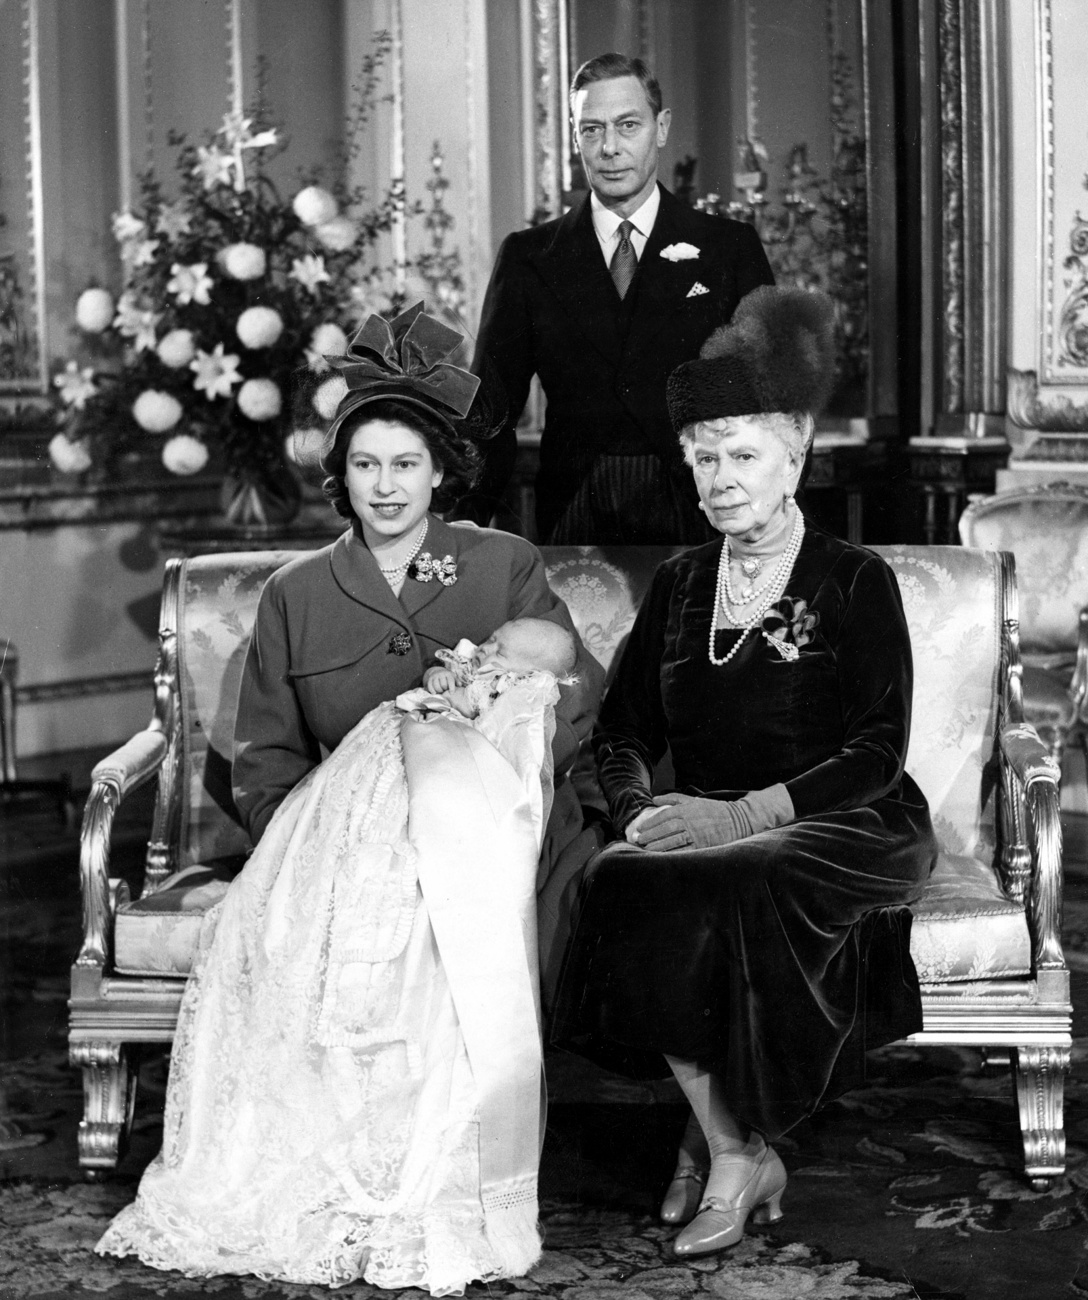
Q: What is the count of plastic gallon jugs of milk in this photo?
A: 0